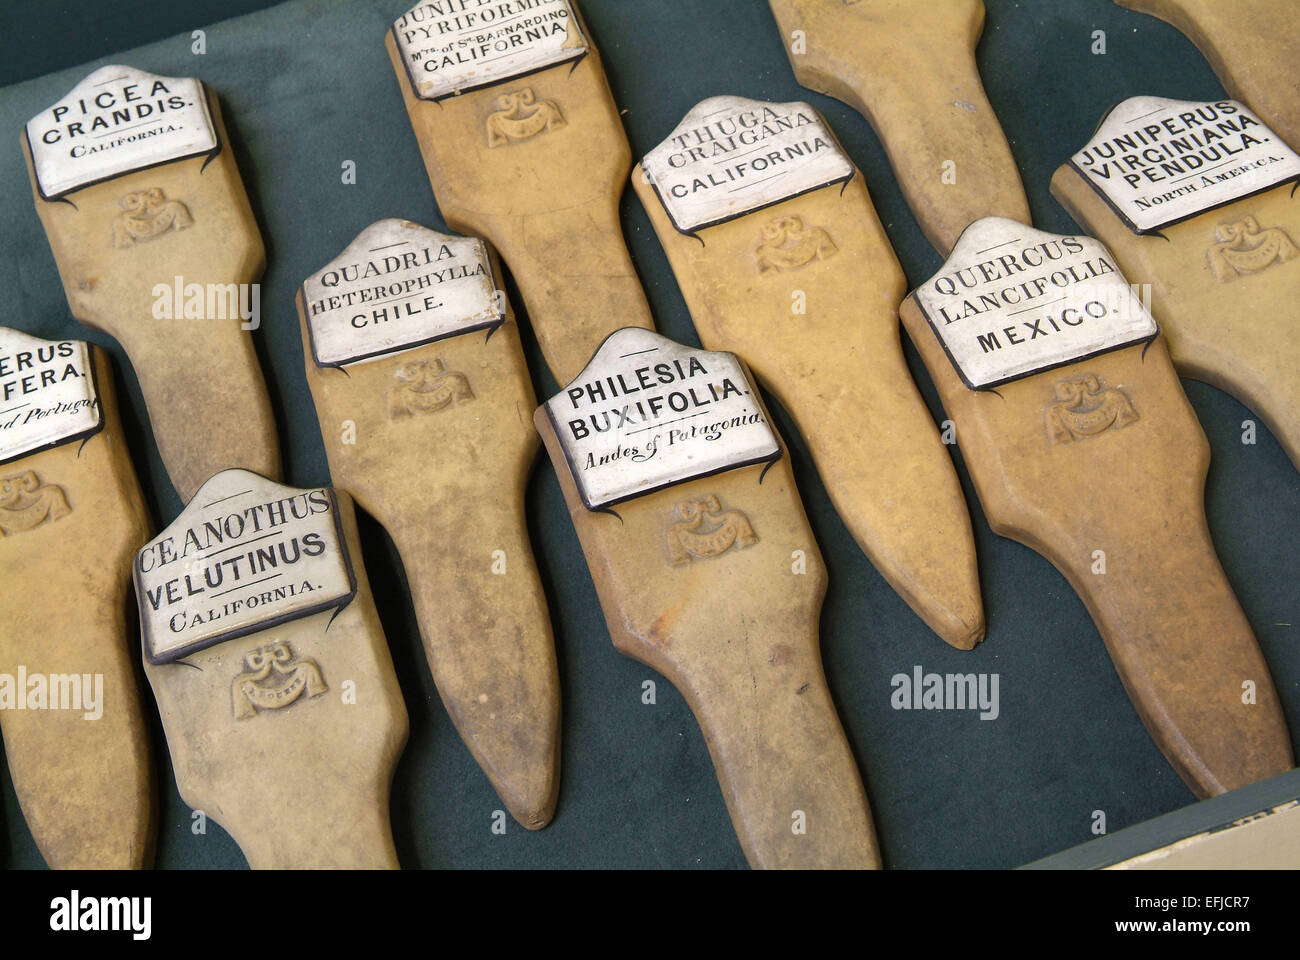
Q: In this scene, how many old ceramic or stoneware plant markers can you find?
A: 11